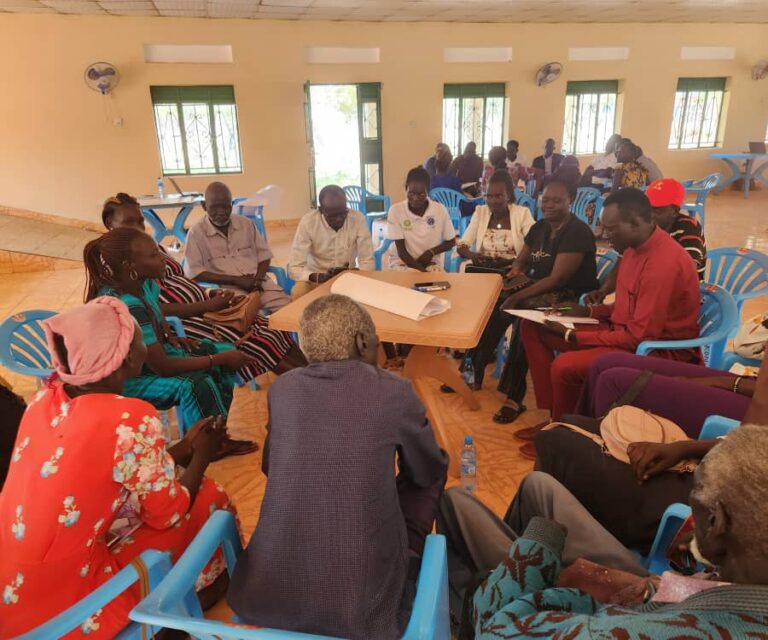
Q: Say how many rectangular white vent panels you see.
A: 5